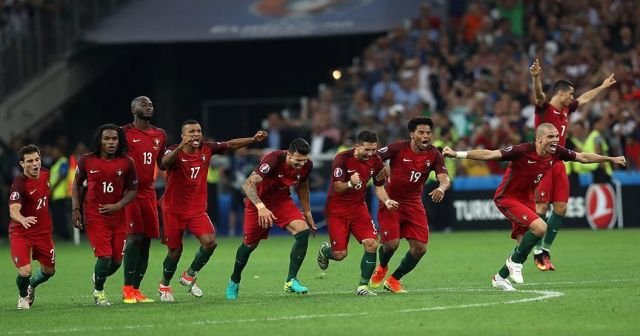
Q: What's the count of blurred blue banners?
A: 1